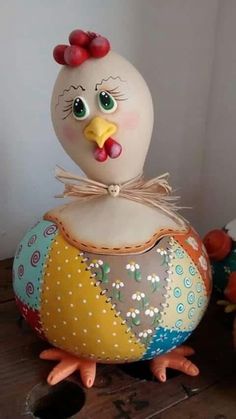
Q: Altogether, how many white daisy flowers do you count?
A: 9